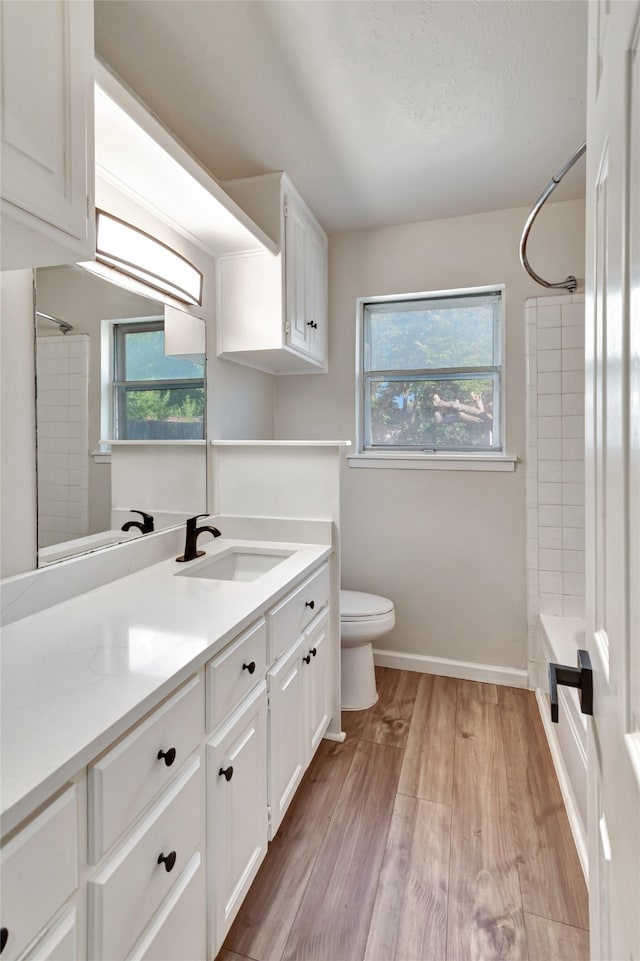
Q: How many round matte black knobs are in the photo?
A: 10